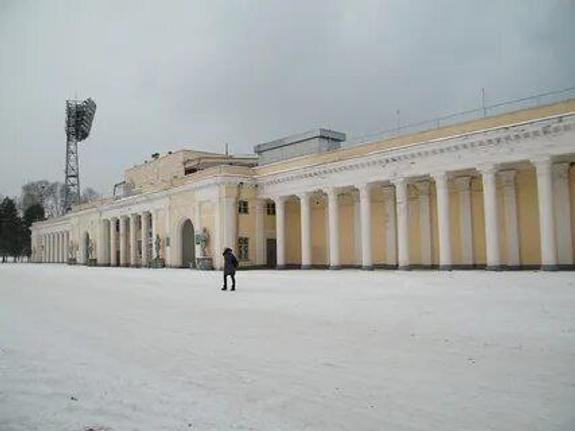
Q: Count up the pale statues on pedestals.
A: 4